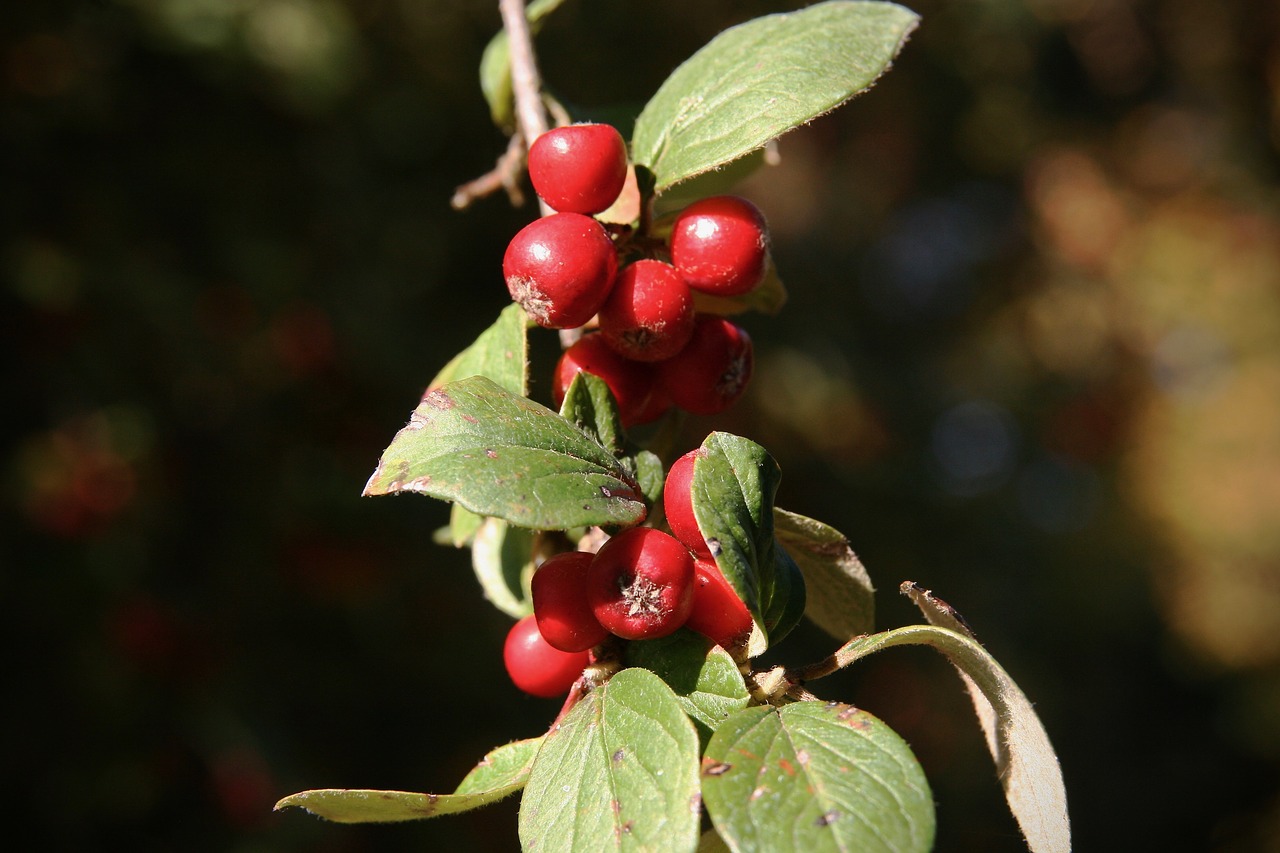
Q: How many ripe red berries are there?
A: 11